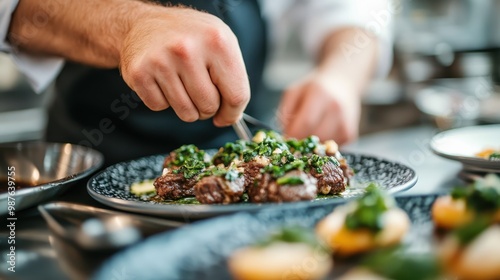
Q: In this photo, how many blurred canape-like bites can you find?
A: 5